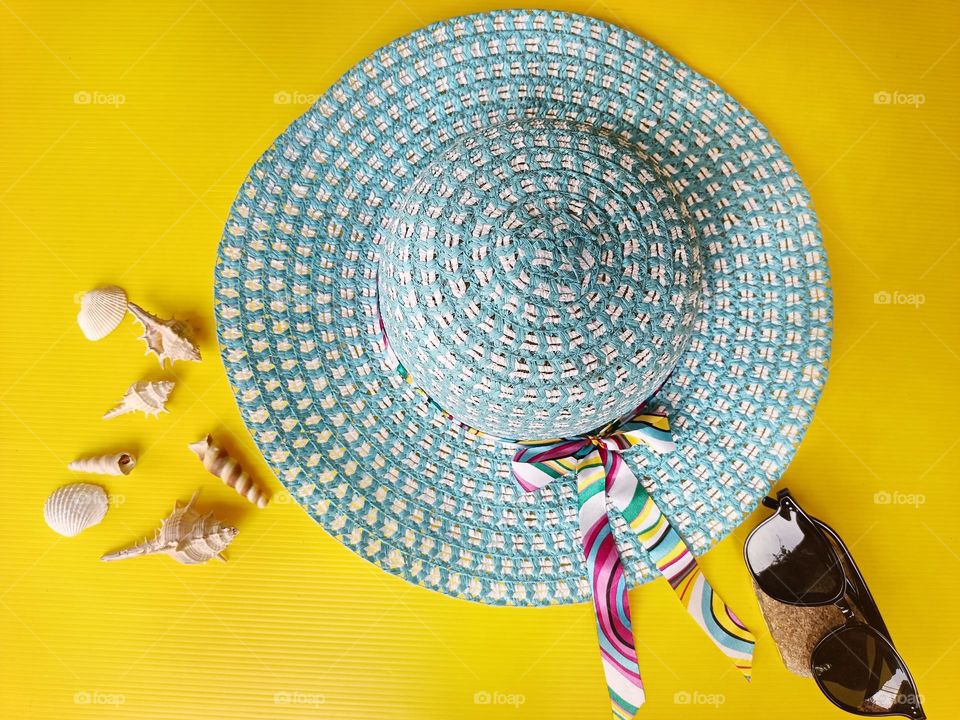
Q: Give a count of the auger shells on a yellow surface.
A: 2